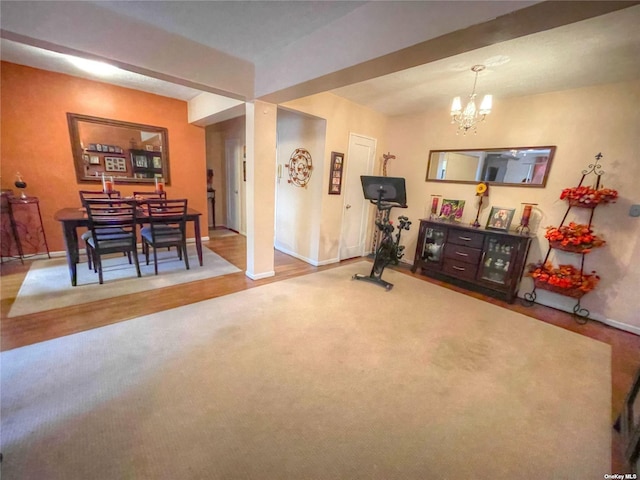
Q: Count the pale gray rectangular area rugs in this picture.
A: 2